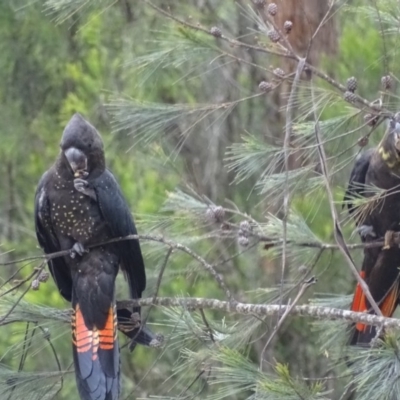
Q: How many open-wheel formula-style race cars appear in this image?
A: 0